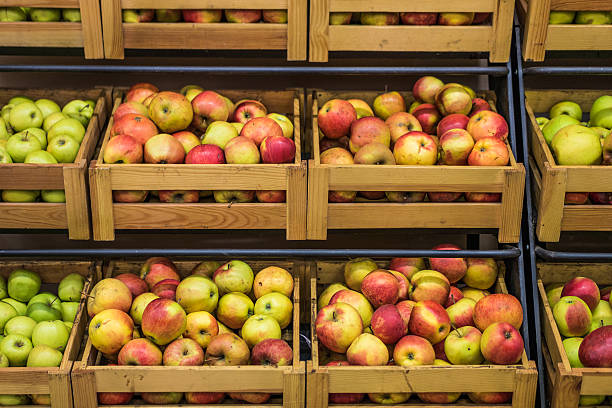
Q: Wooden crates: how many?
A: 12